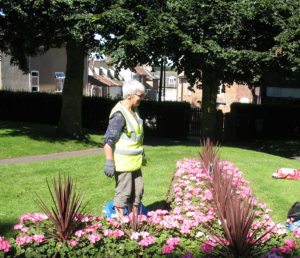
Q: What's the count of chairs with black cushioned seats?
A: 0